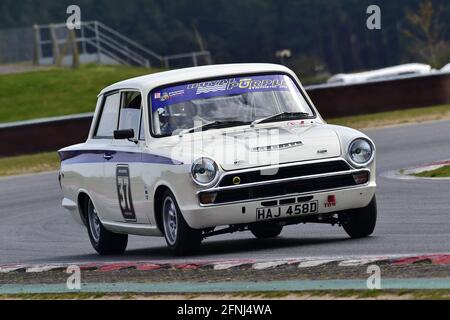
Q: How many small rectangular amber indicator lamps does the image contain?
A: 2